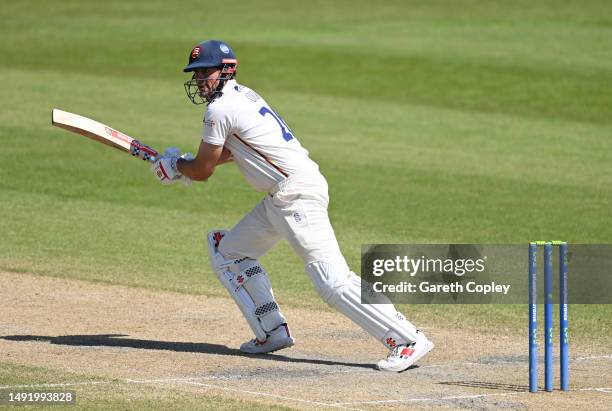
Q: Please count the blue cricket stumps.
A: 3